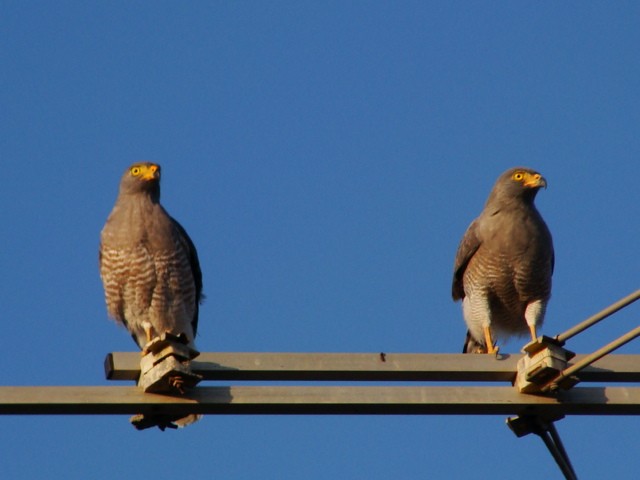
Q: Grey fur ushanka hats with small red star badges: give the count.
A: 0